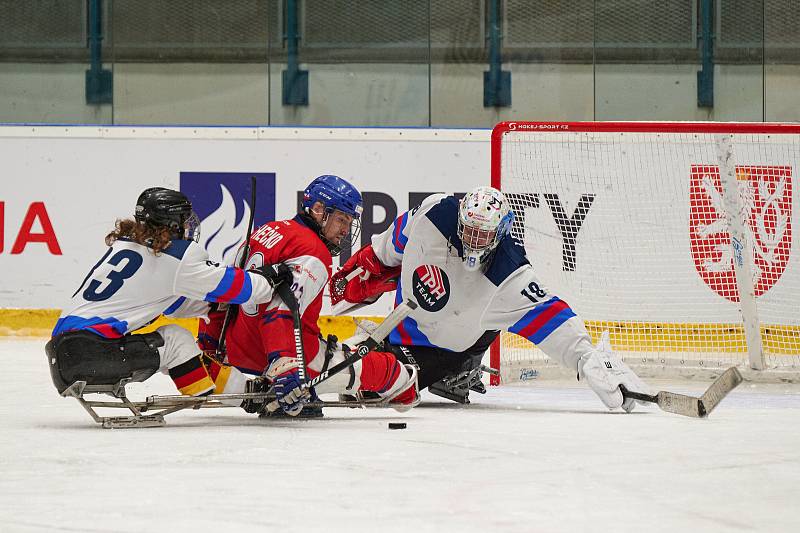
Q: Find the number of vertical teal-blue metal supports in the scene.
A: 4